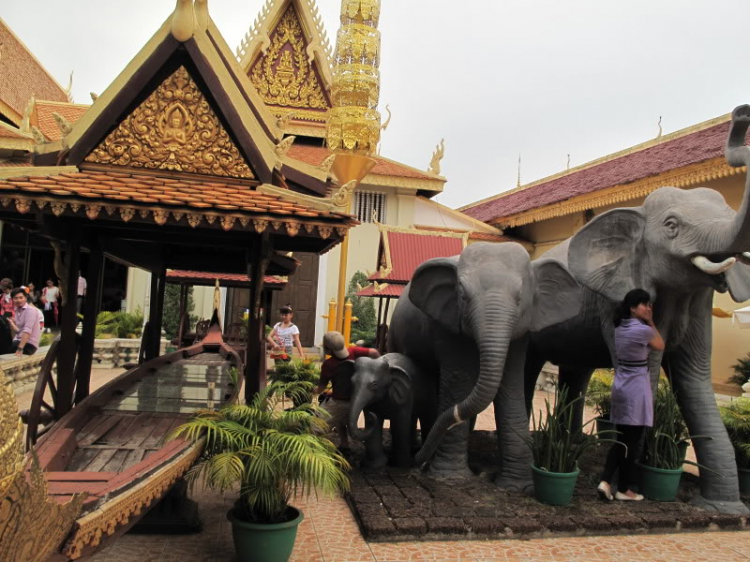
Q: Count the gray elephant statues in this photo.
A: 3